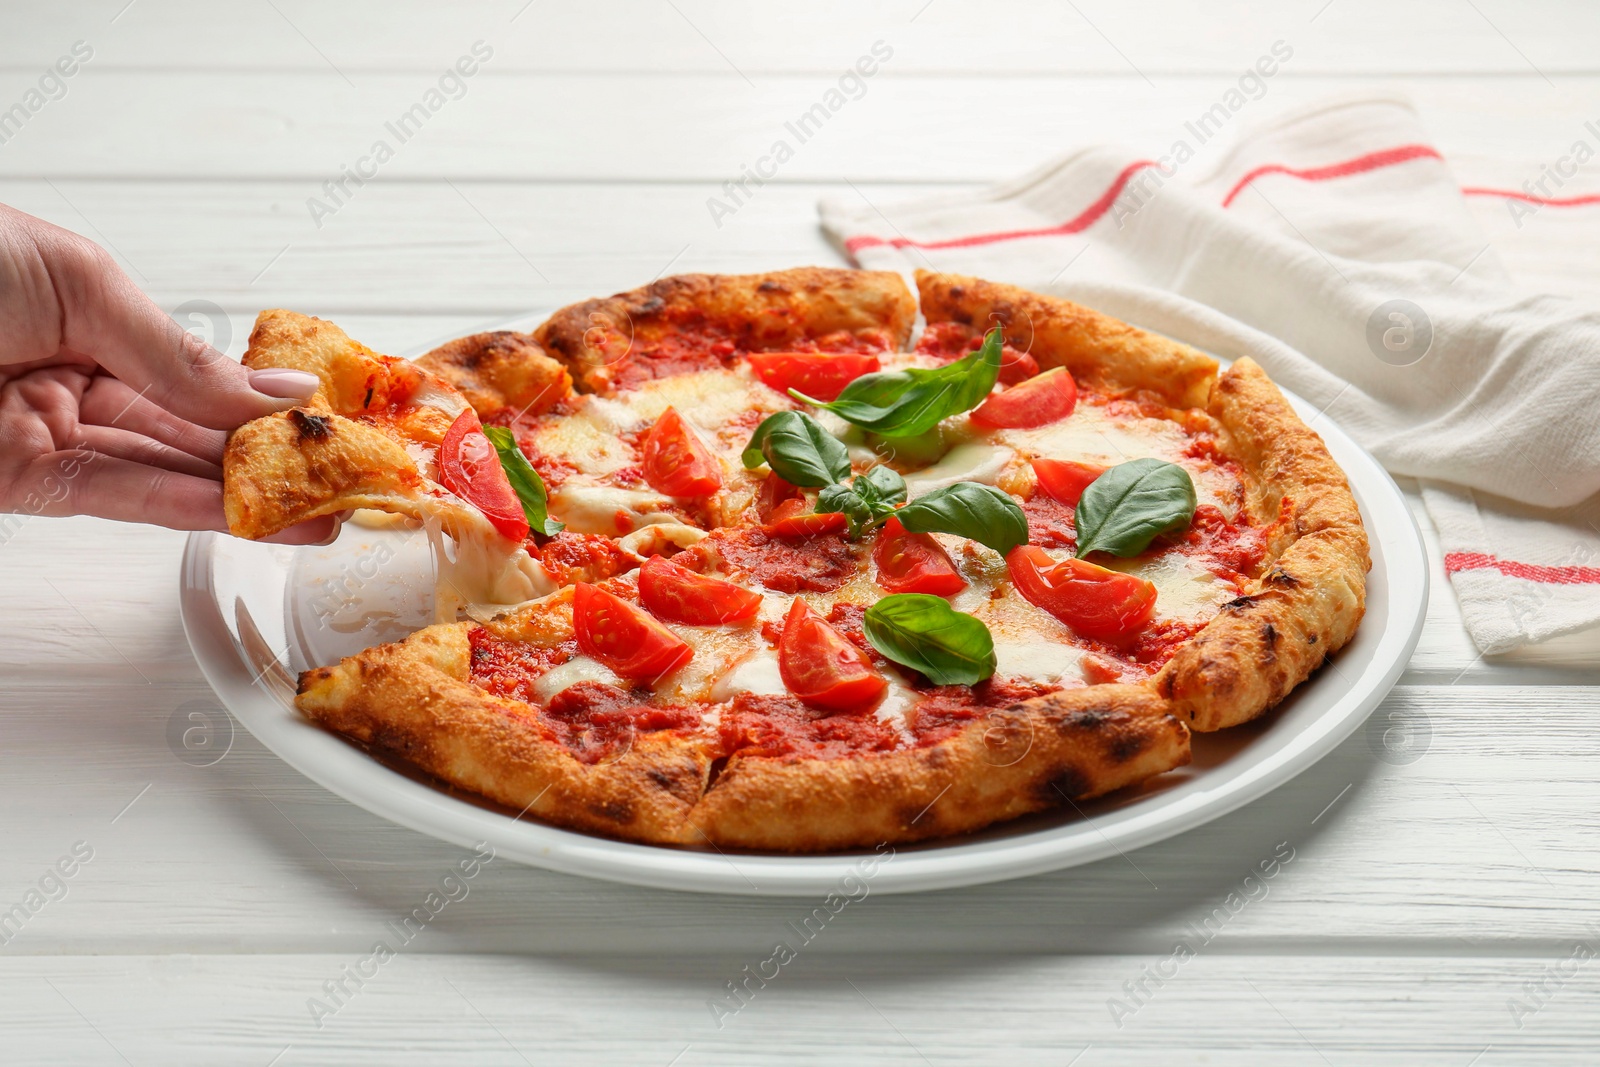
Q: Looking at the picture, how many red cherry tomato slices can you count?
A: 11